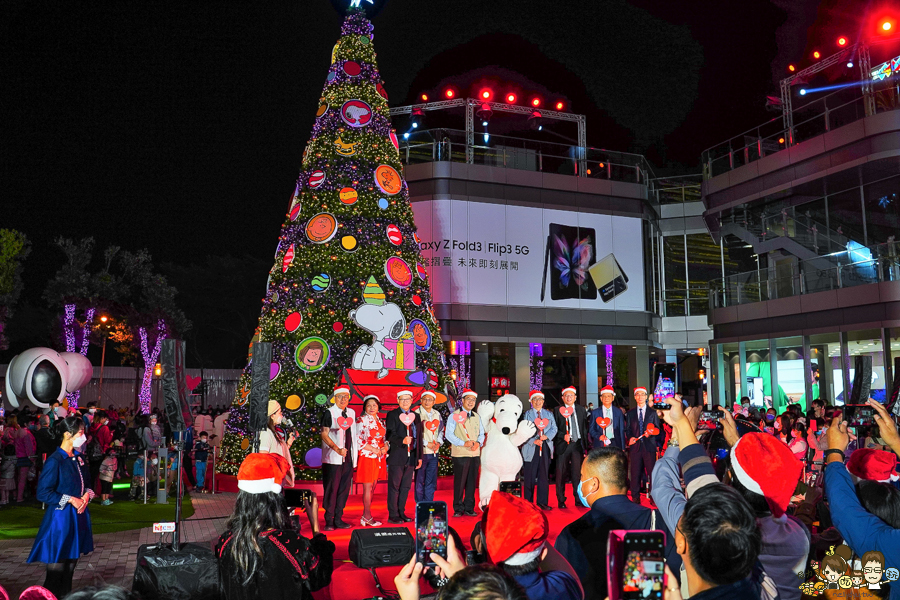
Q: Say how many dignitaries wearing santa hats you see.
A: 9